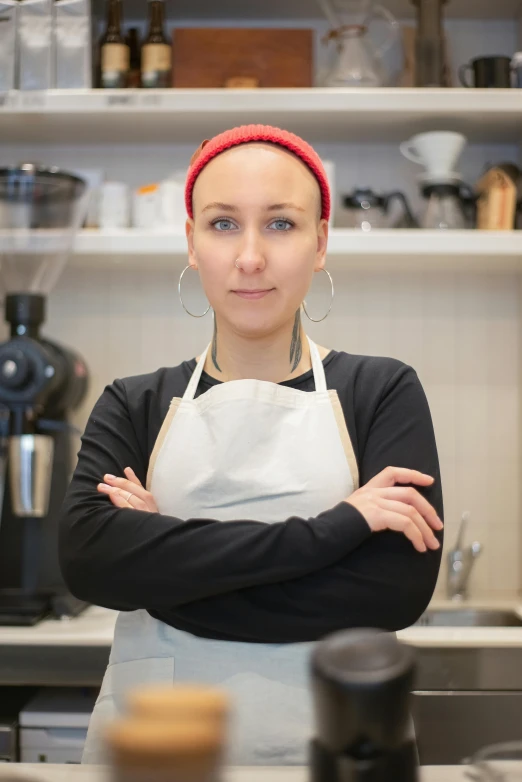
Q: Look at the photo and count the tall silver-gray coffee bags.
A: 3